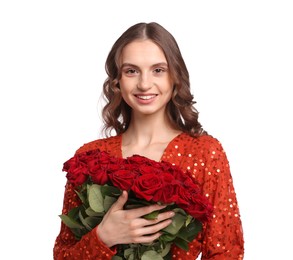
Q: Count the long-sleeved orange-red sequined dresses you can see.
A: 1